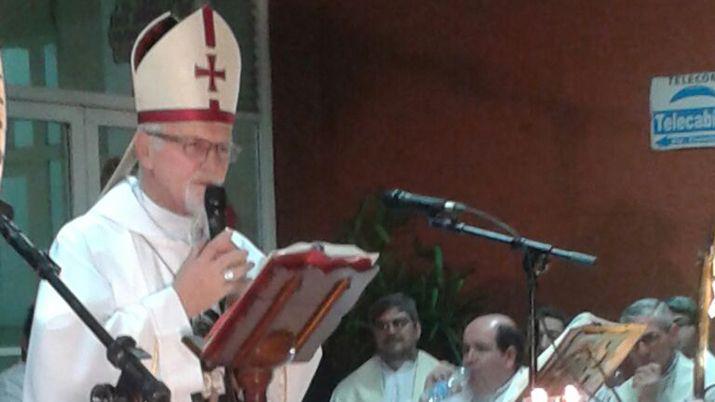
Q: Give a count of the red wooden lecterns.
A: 1